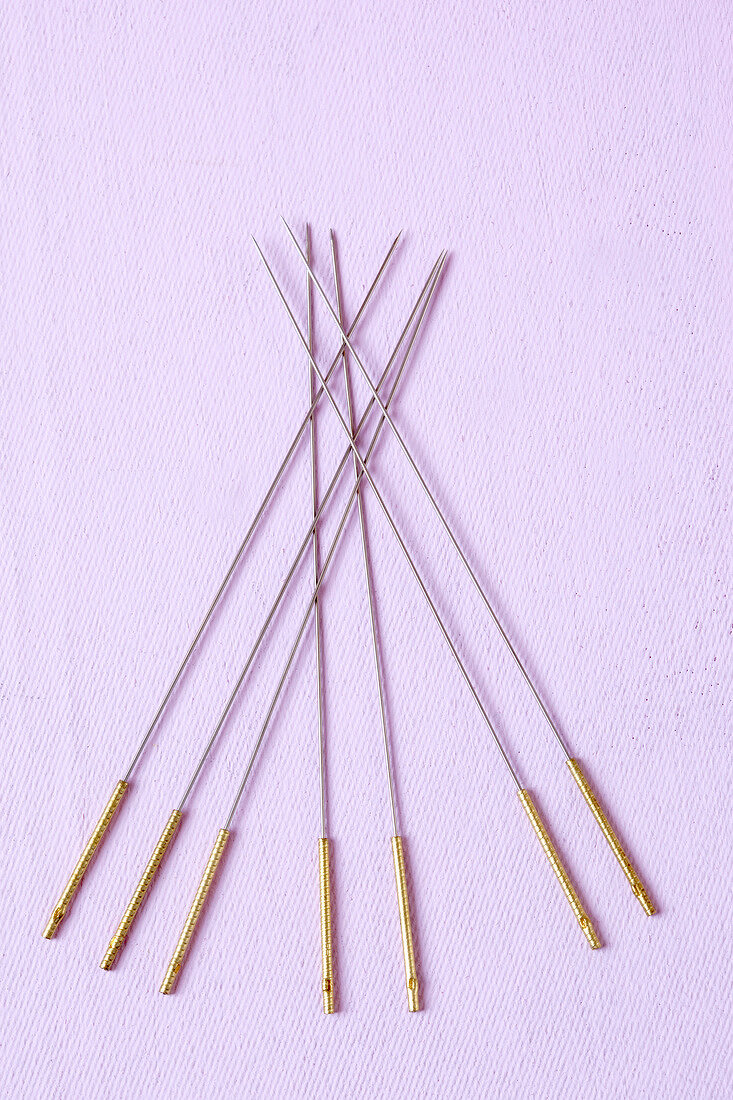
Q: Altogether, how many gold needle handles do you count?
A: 7